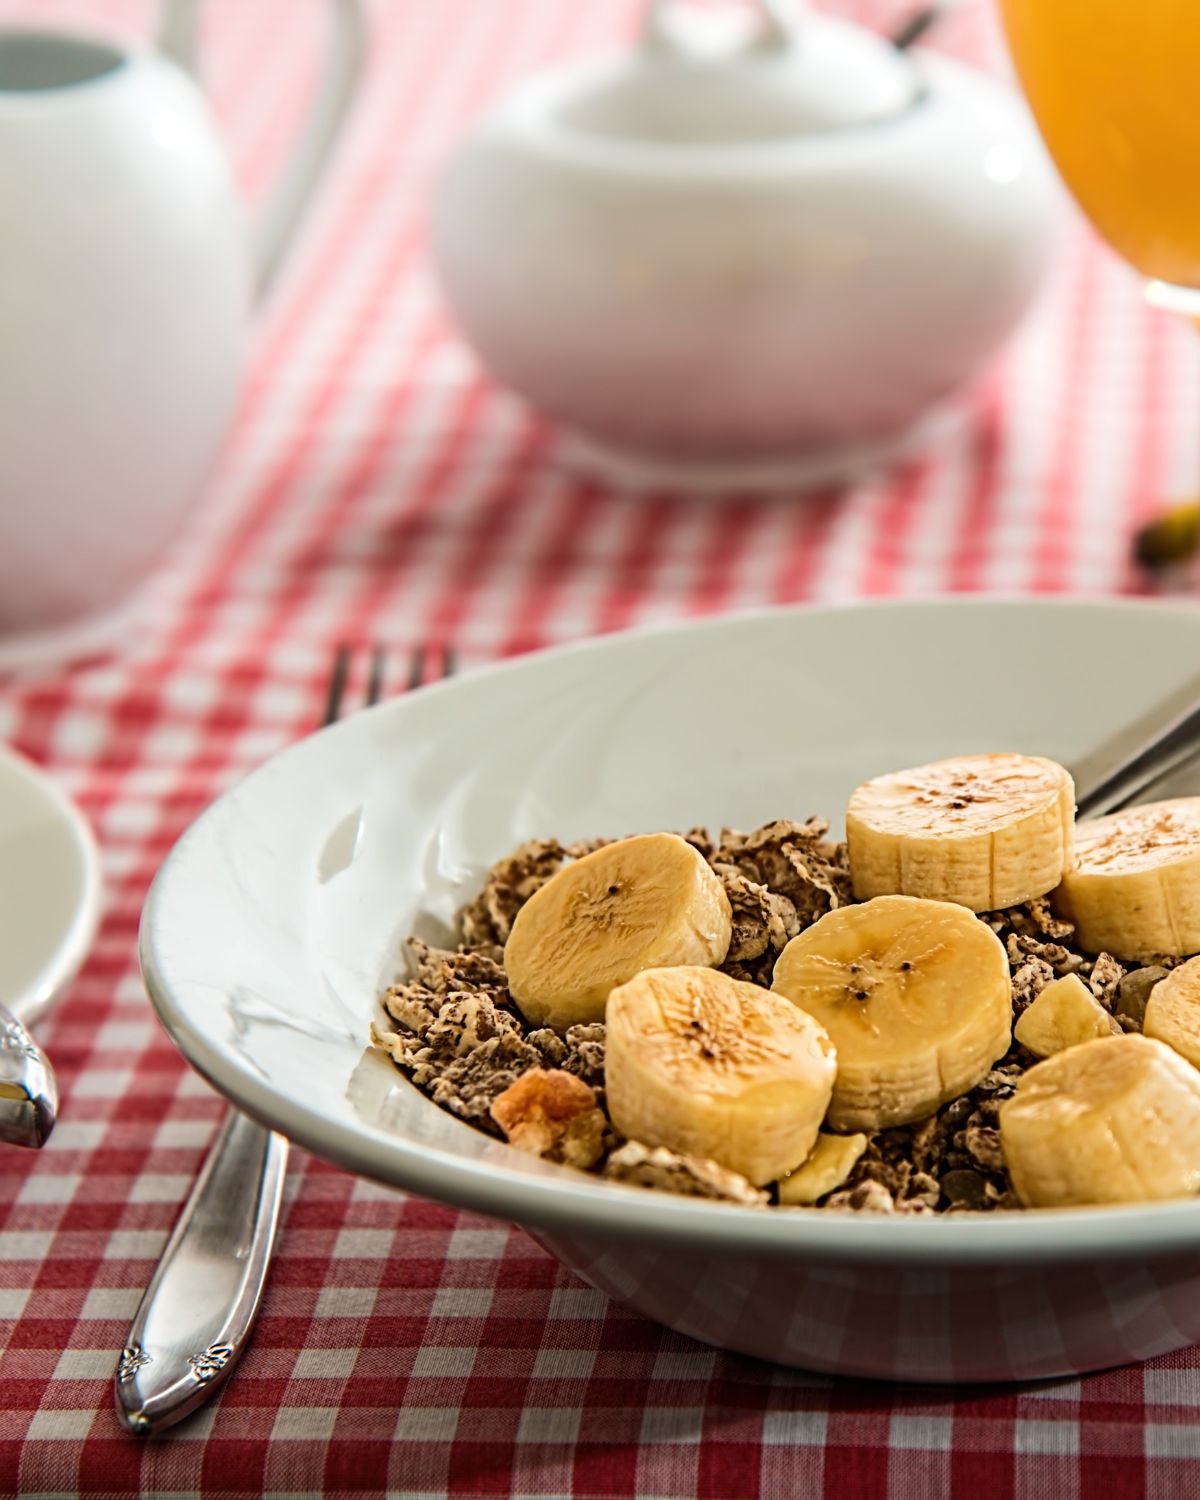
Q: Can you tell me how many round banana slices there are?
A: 7